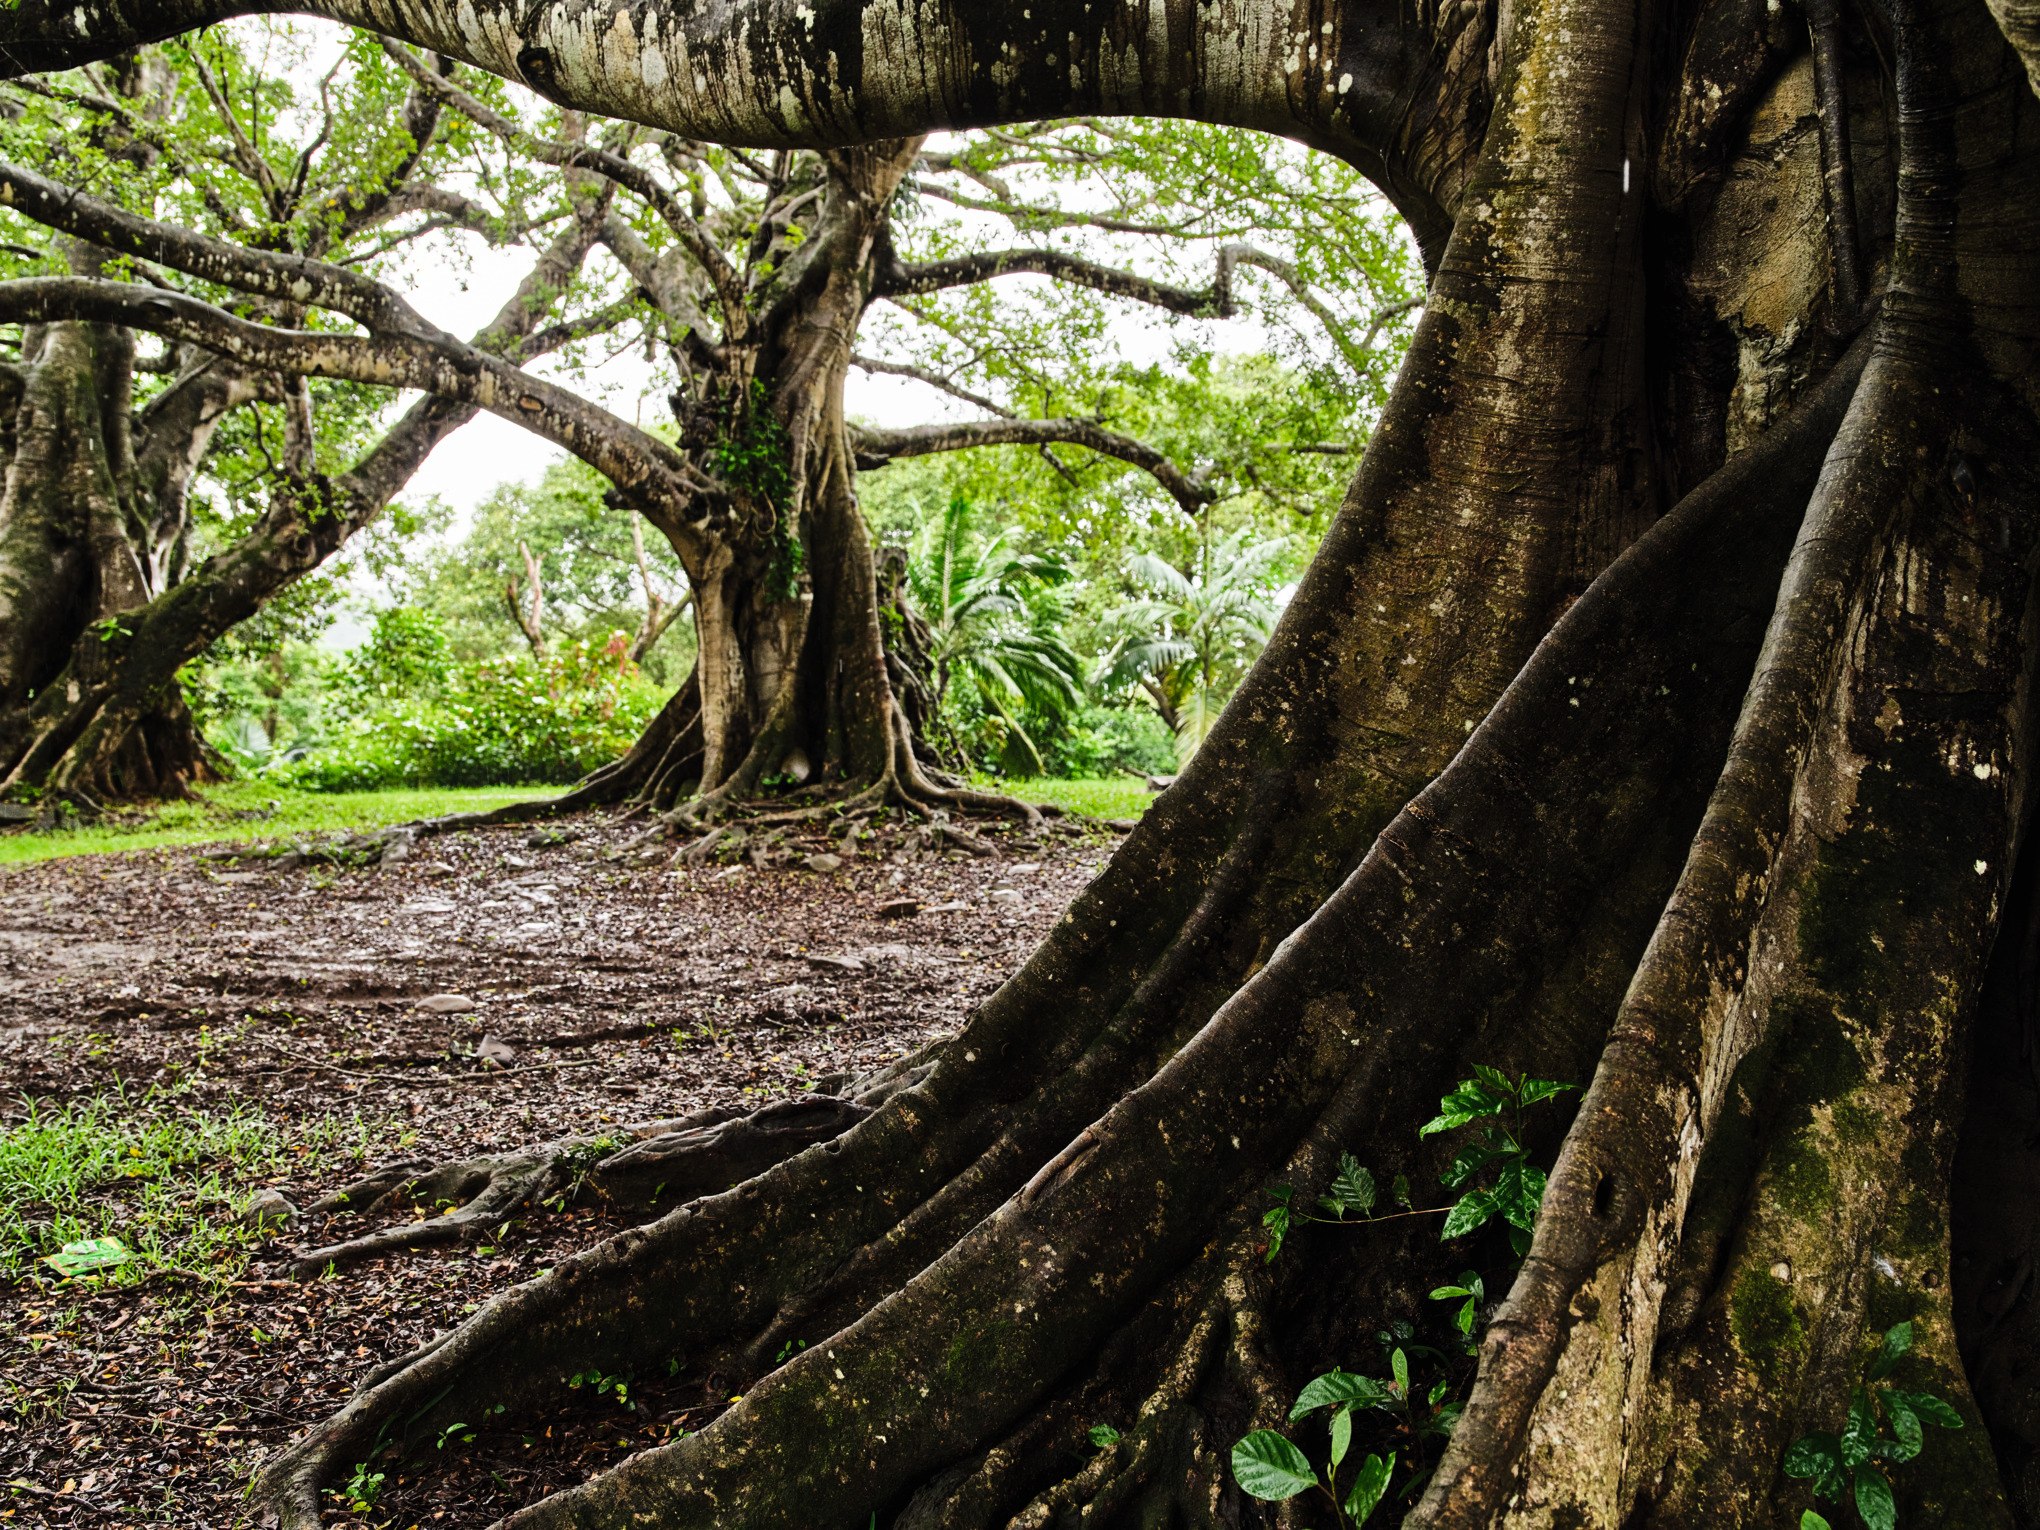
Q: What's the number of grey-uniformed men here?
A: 0